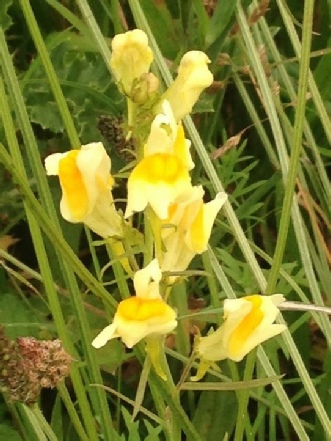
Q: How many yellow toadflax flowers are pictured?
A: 7